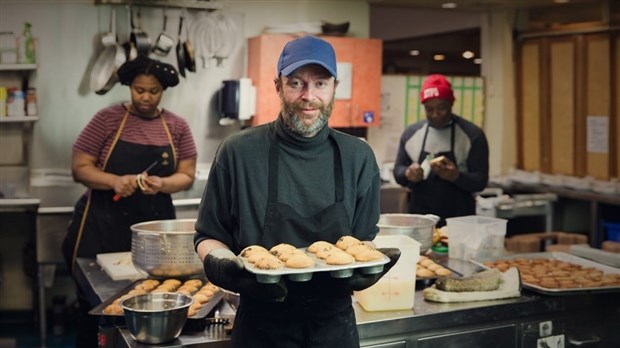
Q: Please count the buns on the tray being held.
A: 12